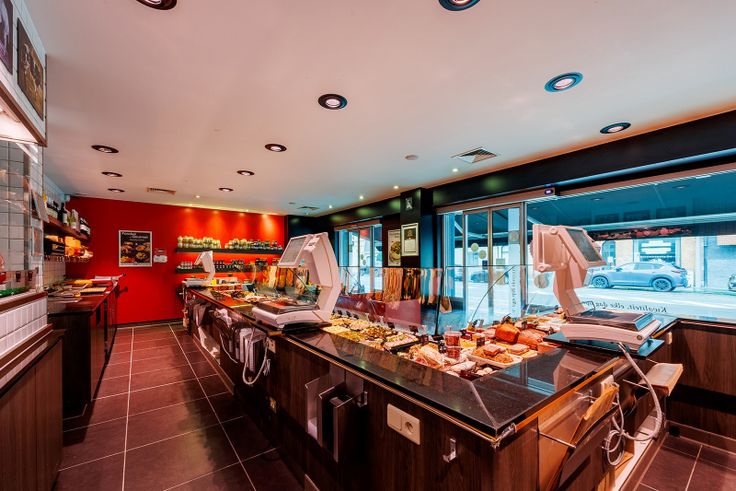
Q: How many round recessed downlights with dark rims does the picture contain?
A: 11